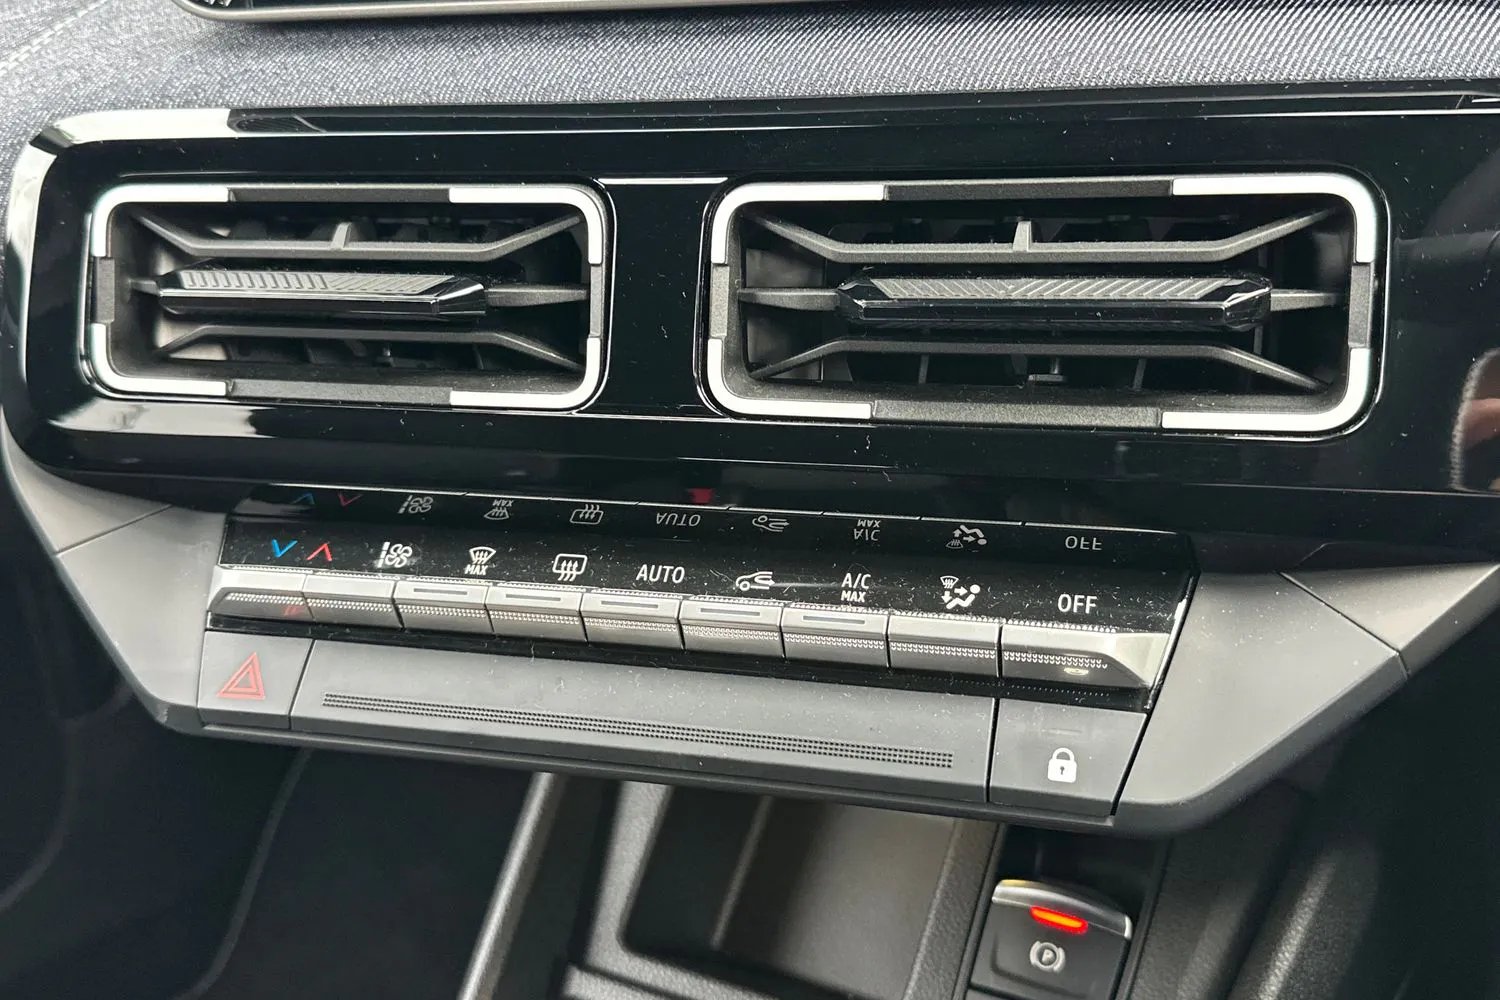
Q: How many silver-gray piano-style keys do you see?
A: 9